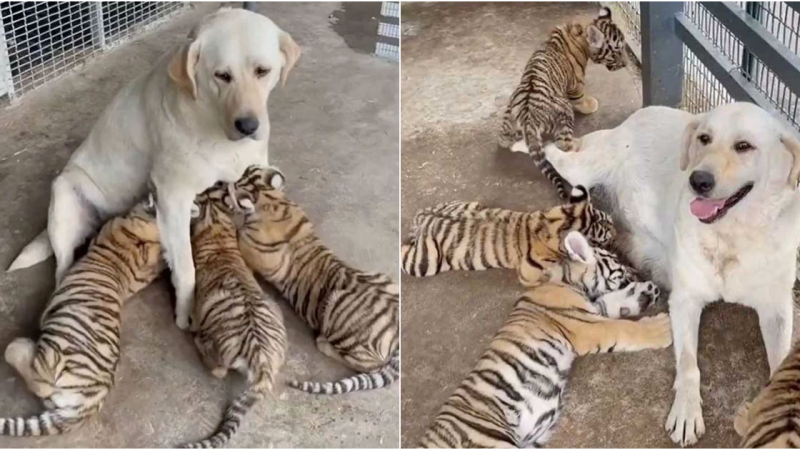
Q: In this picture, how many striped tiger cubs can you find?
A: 7